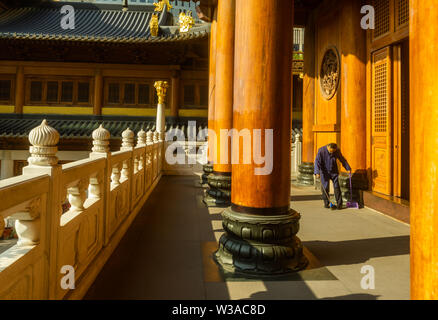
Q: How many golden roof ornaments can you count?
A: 3